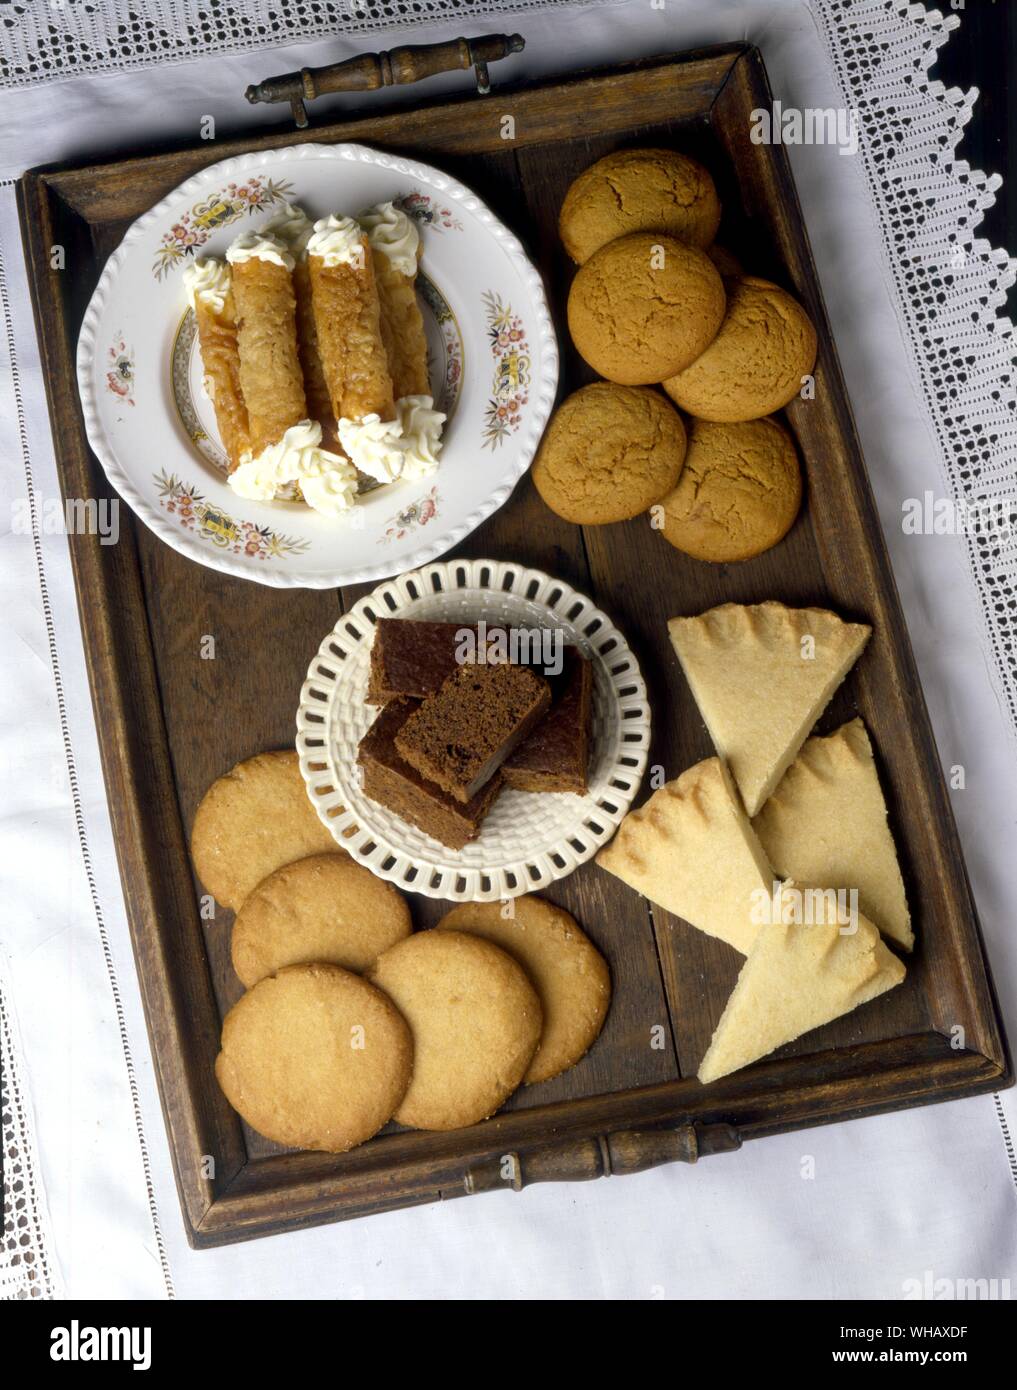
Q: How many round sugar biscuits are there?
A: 5